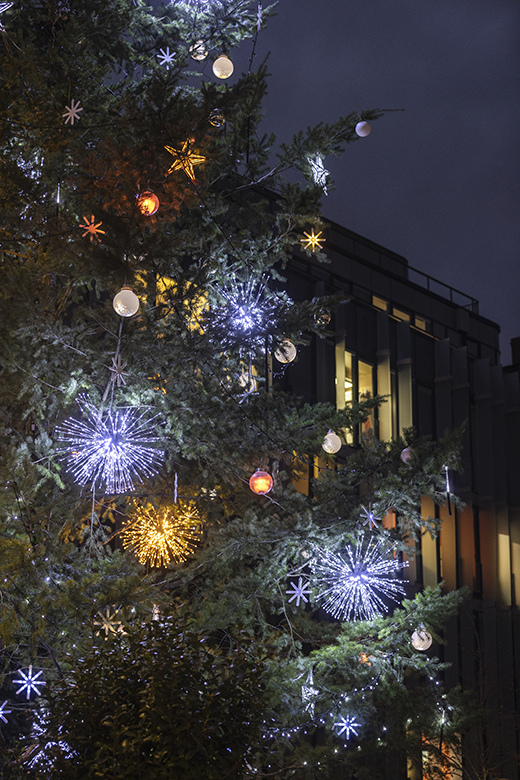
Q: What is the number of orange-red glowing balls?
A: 2